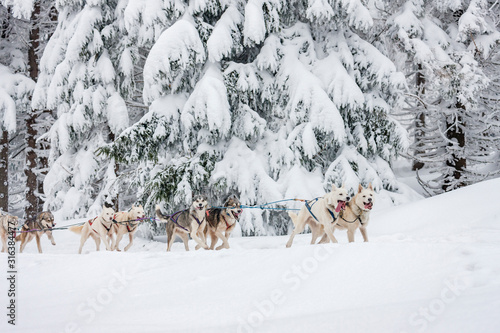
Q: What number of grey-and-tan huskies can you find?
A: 3